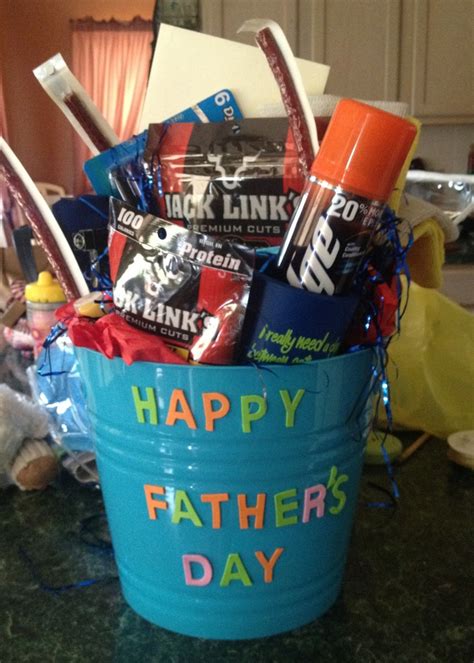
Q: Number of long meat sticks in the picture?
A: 3